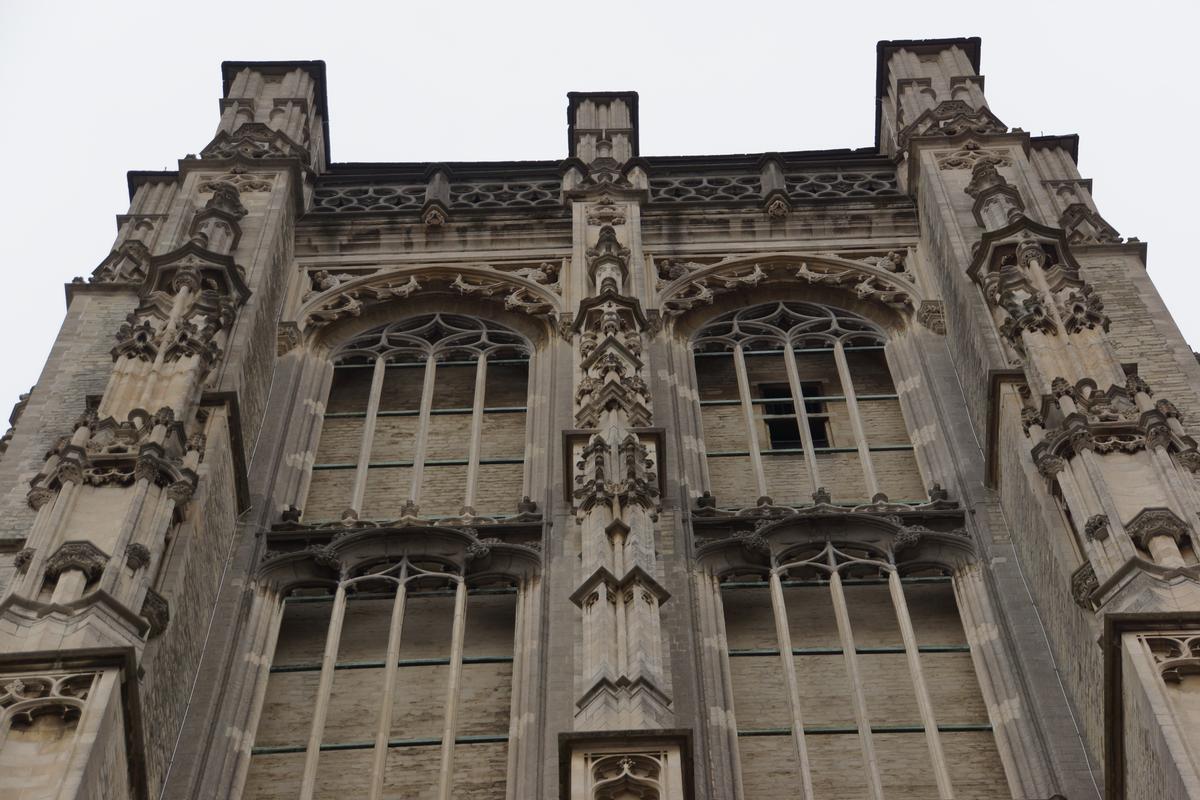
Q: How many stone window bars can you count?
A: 12